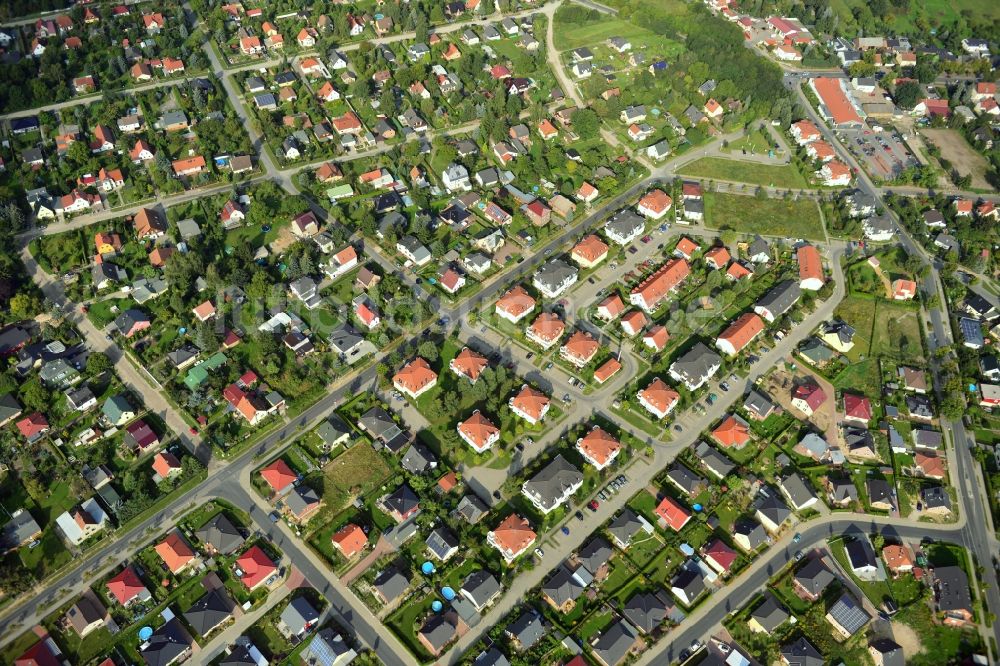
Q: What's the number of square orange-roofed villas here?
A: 12